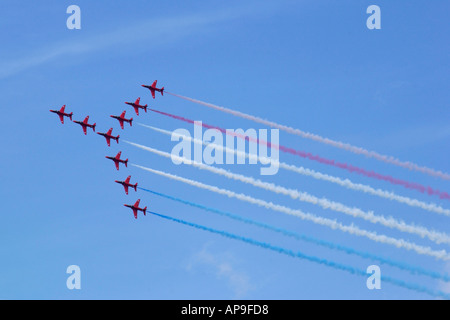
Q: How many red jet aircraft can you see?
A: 9